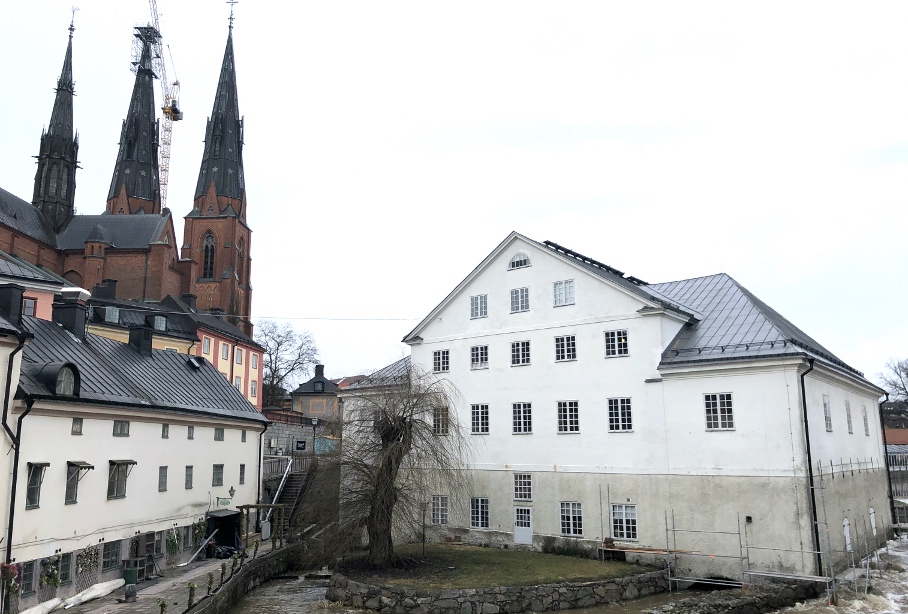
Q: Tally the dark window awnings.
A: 3